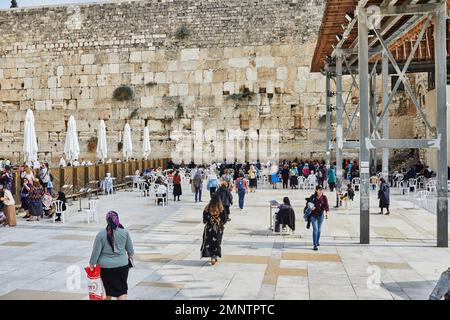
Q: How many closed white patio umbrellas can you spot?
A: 5